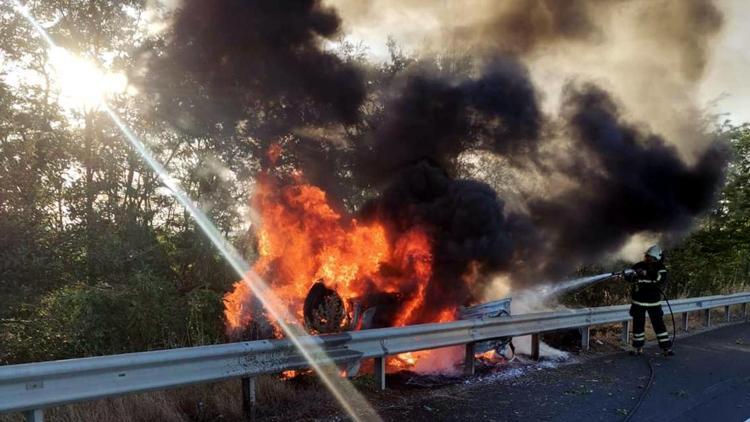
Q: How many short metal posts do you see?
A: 11